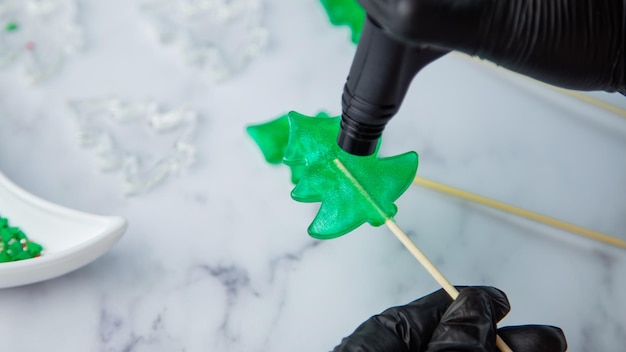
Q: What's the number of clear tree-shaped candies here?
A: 3